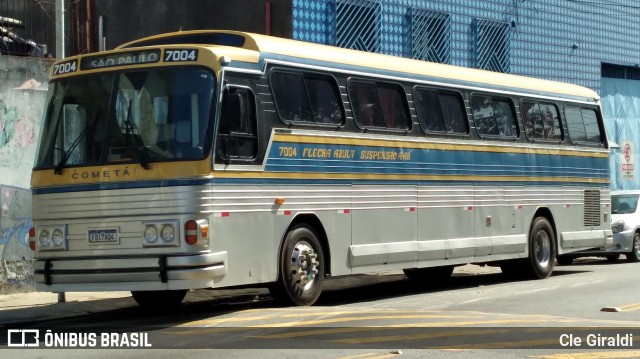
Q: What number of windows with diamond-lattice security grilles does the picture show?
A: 3